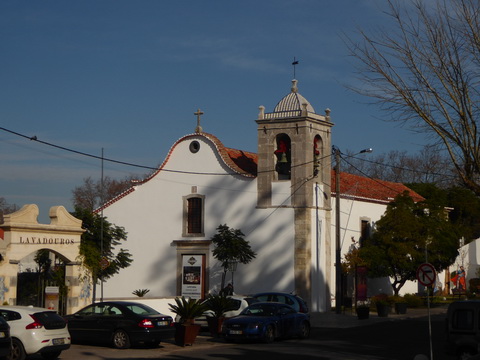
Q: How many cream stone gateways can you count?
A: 1